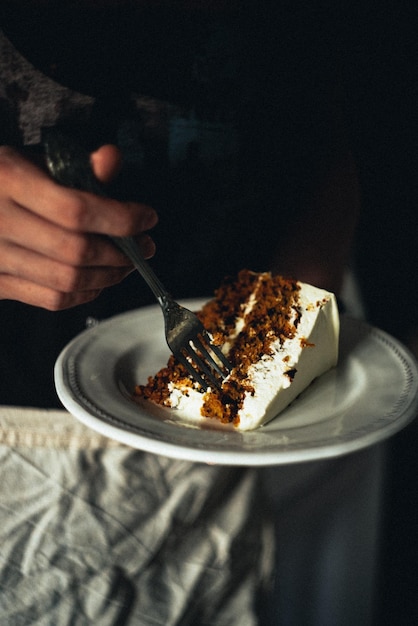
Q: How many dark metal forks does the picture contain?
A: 1